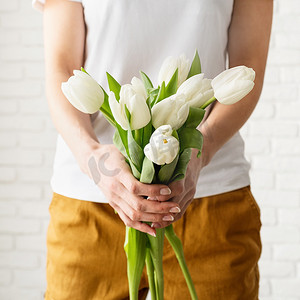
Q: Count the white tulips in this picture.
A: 7